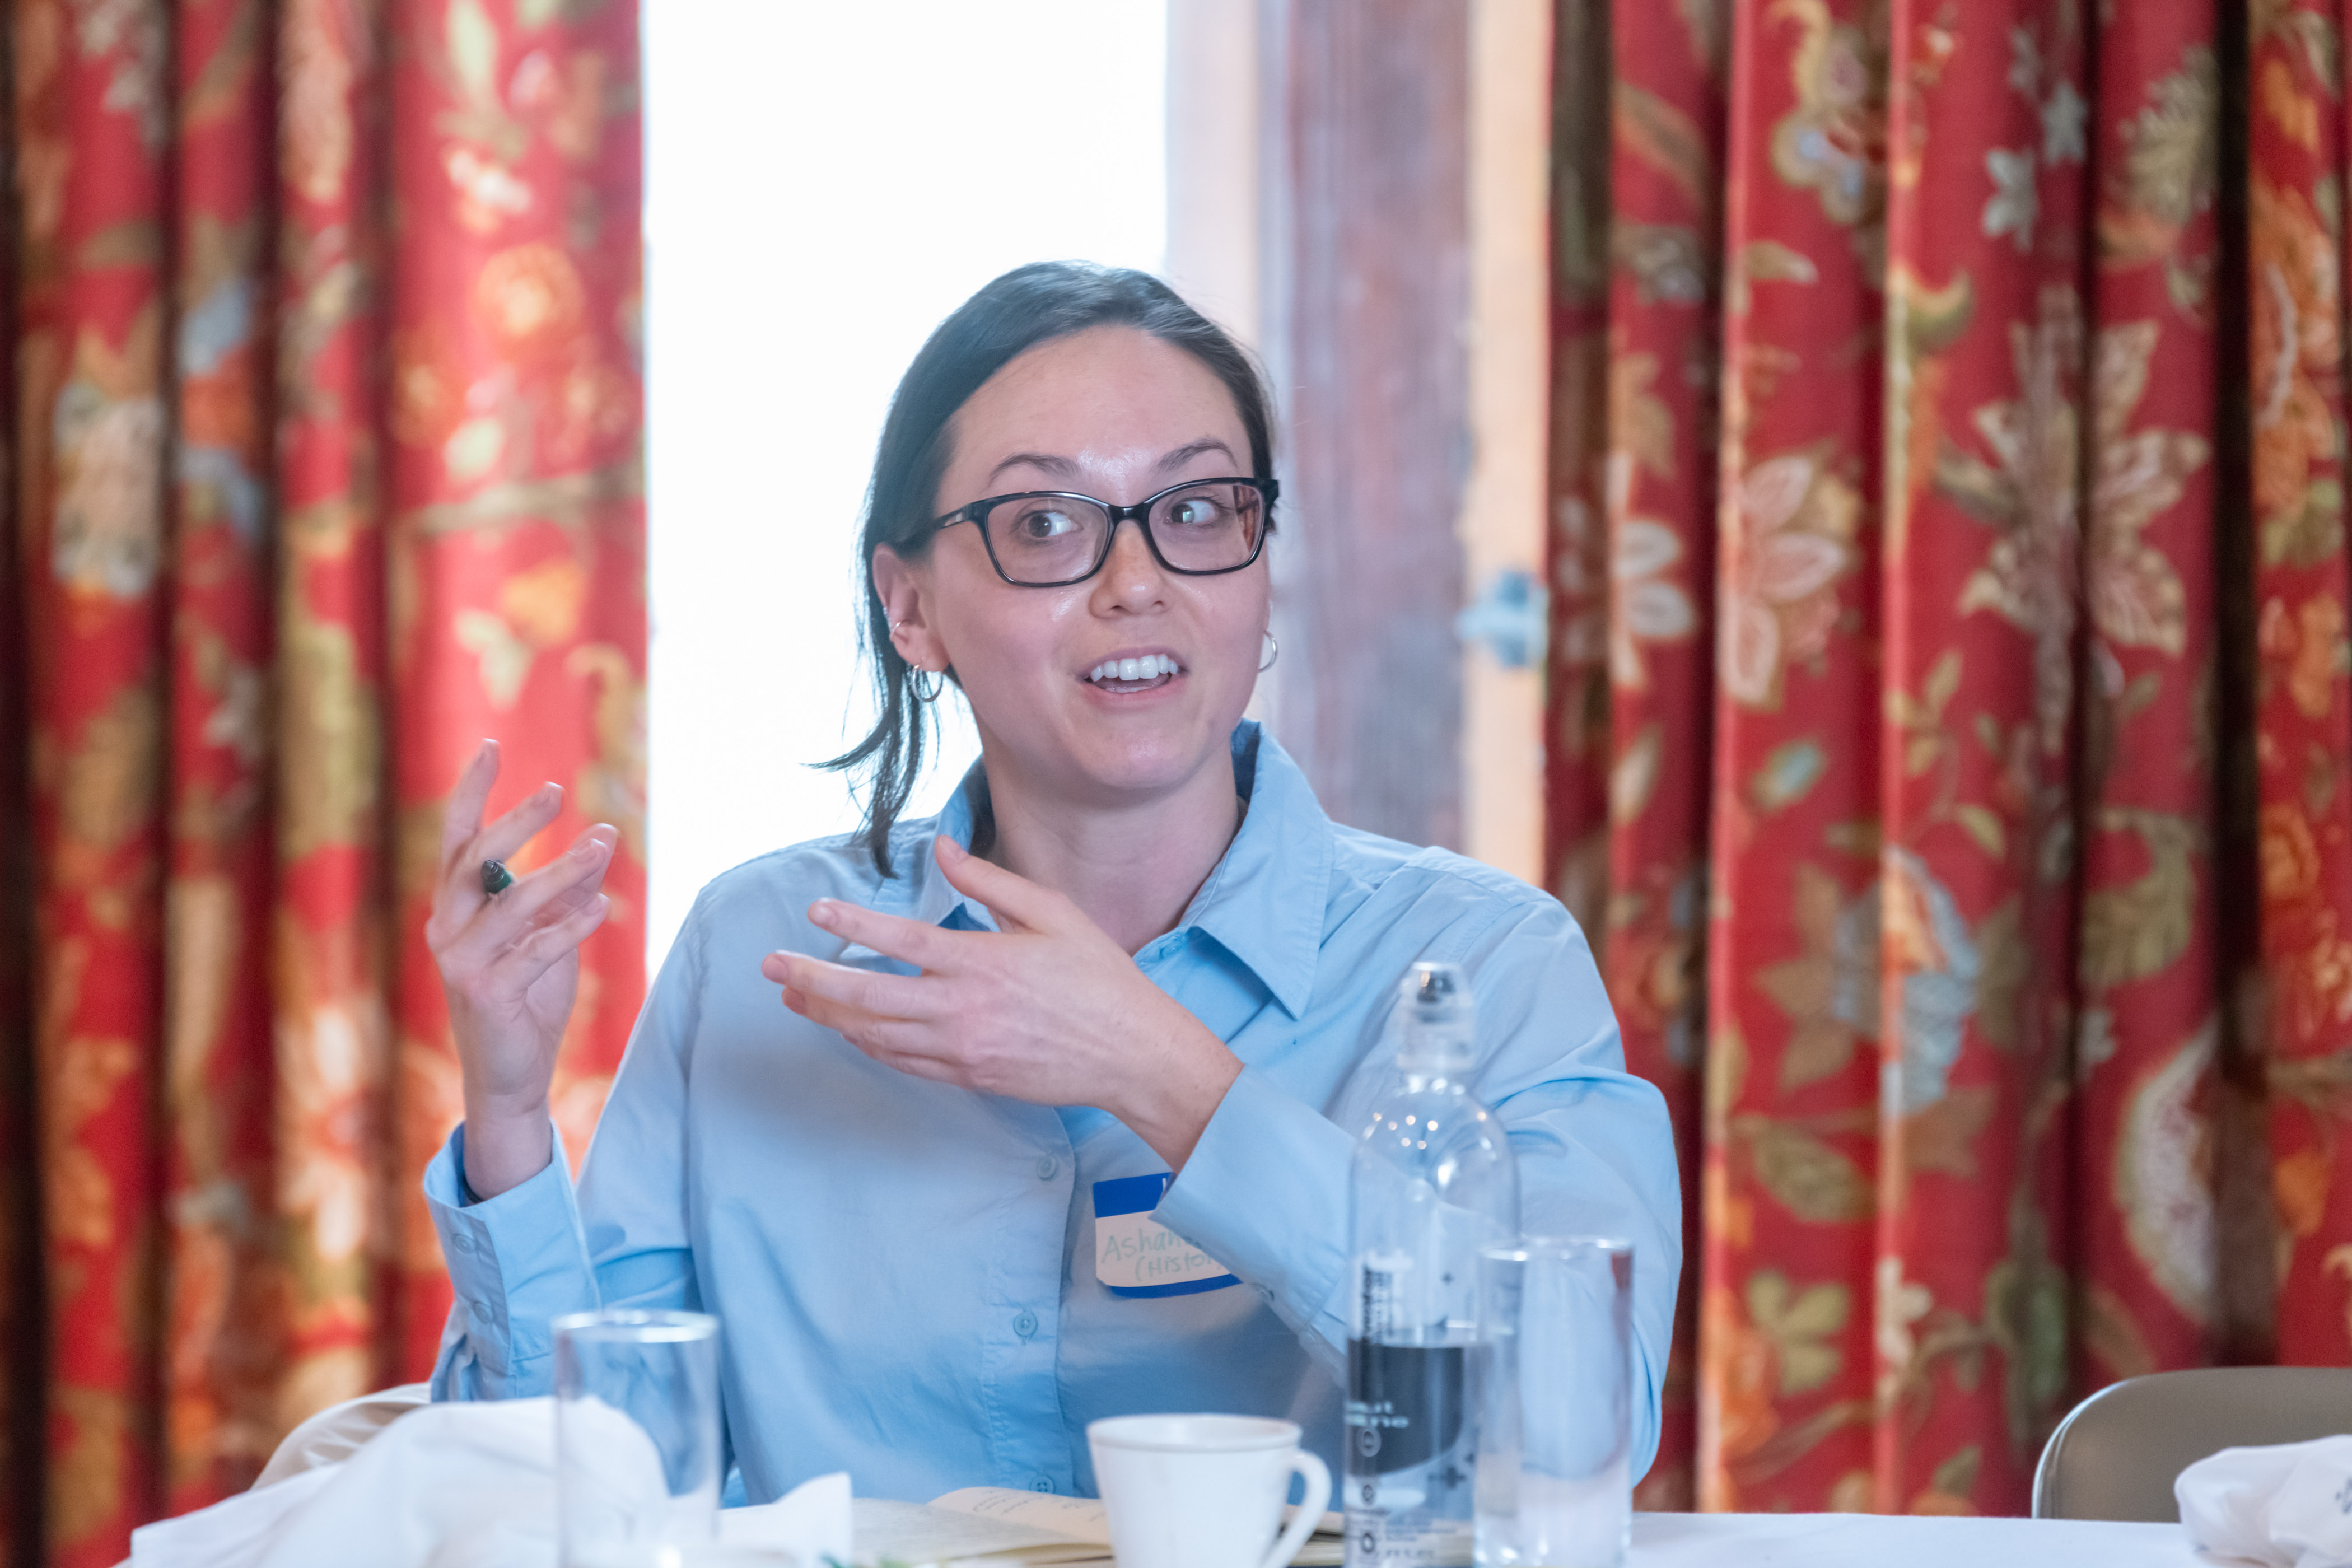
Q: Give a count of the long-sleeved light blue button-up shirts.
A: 1